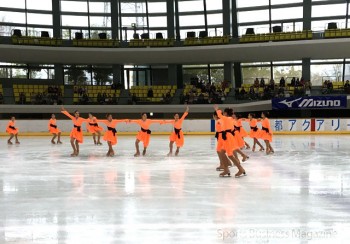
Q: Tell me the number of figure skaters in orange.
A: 13